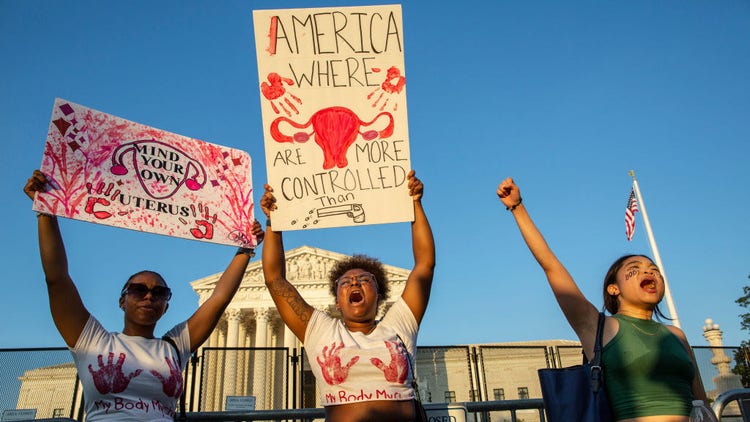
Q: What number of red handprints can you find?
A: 8